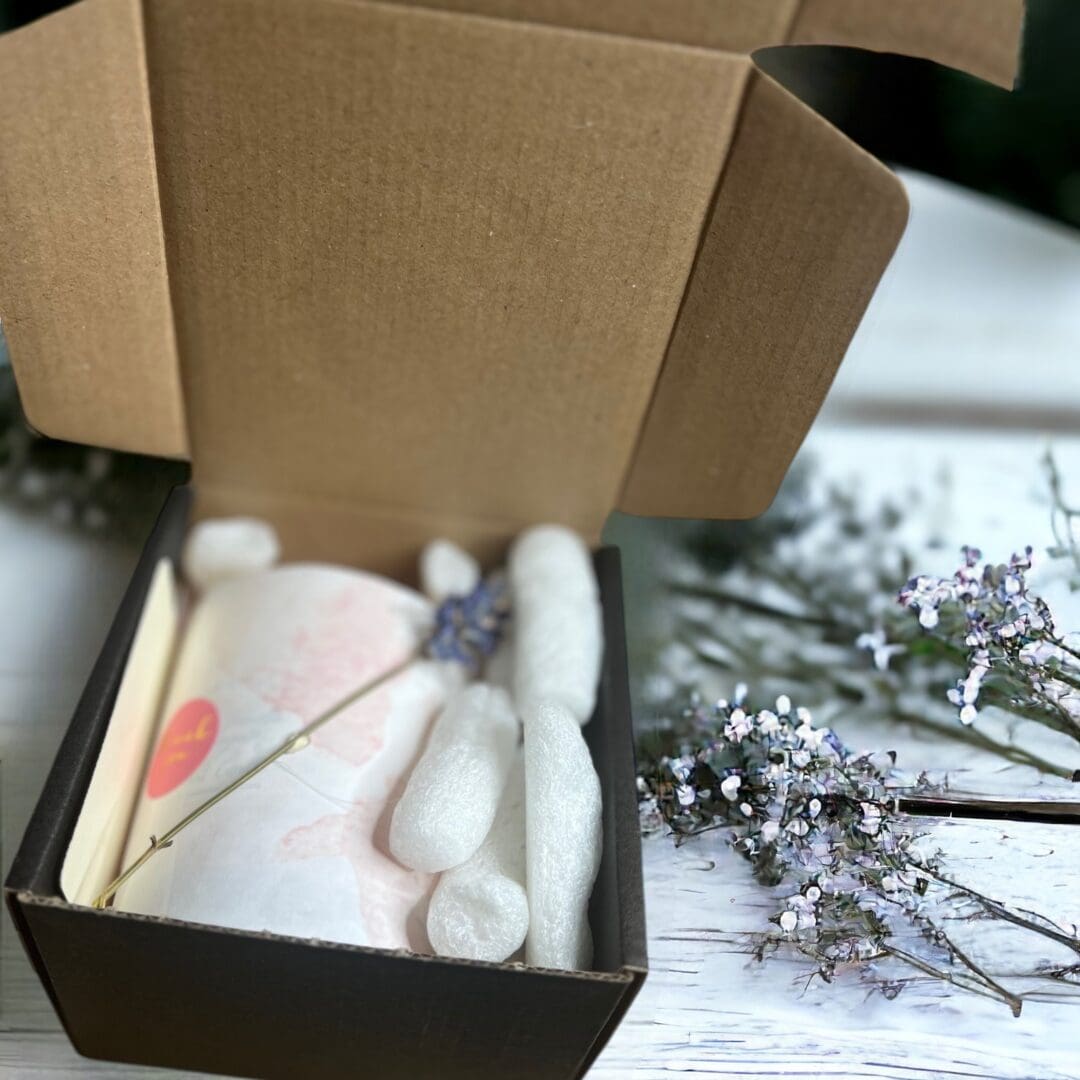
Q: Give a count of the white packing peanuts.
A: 6